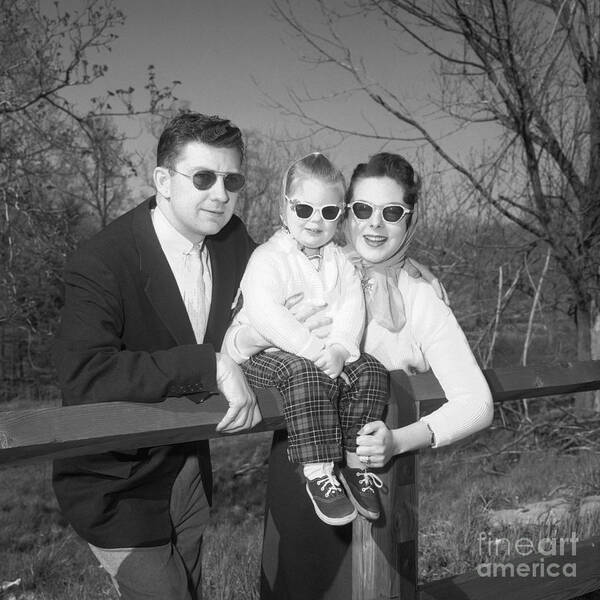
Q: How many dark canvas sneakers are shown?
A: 2